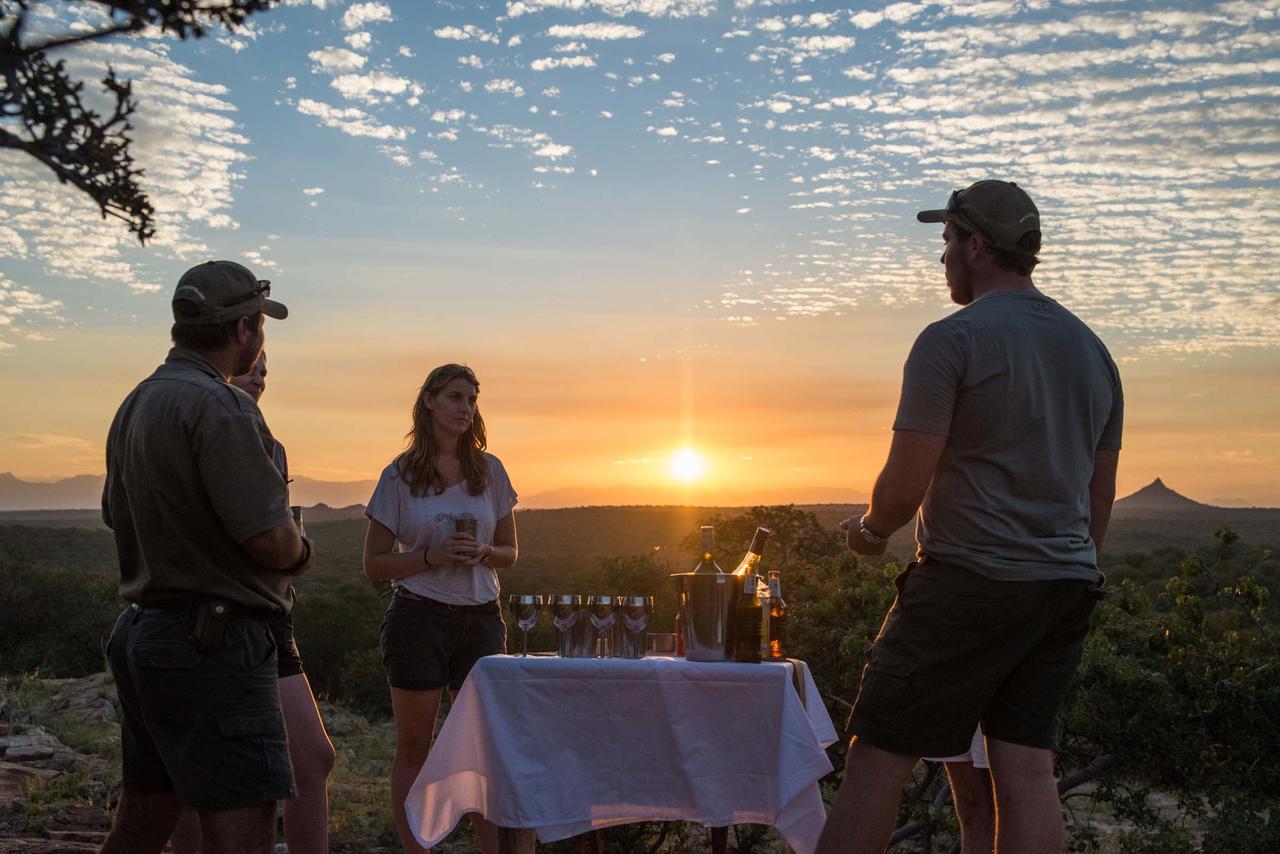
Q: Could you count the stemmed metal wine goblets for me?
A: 4